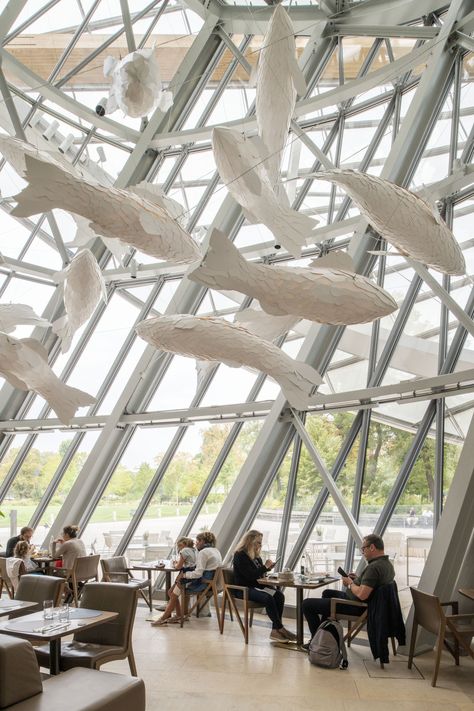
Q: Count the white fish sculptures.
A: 11